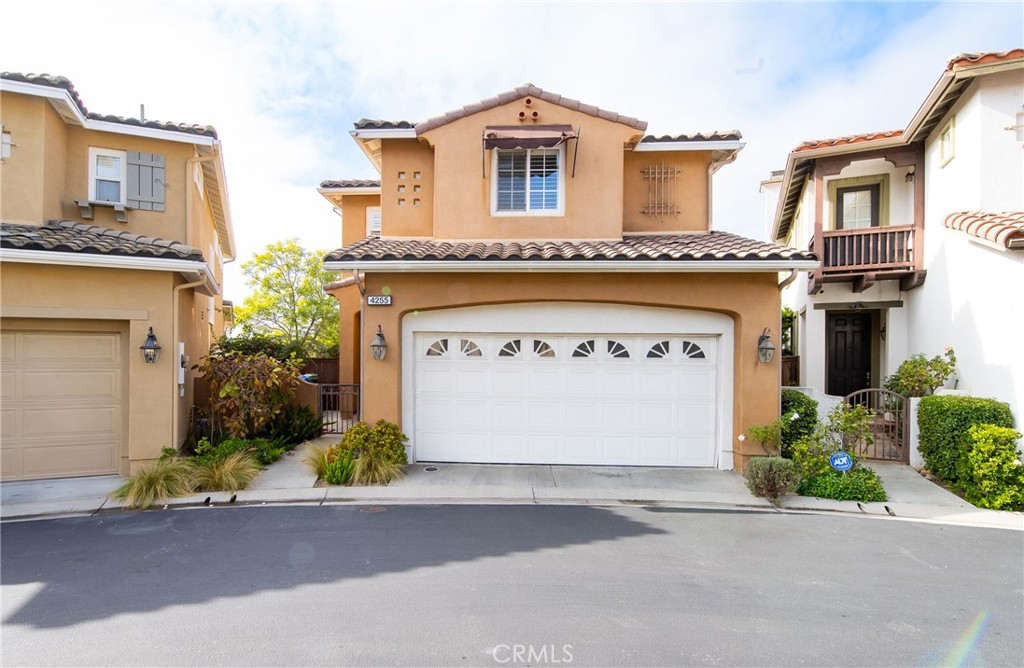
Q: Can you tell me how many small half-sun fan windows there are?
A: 8